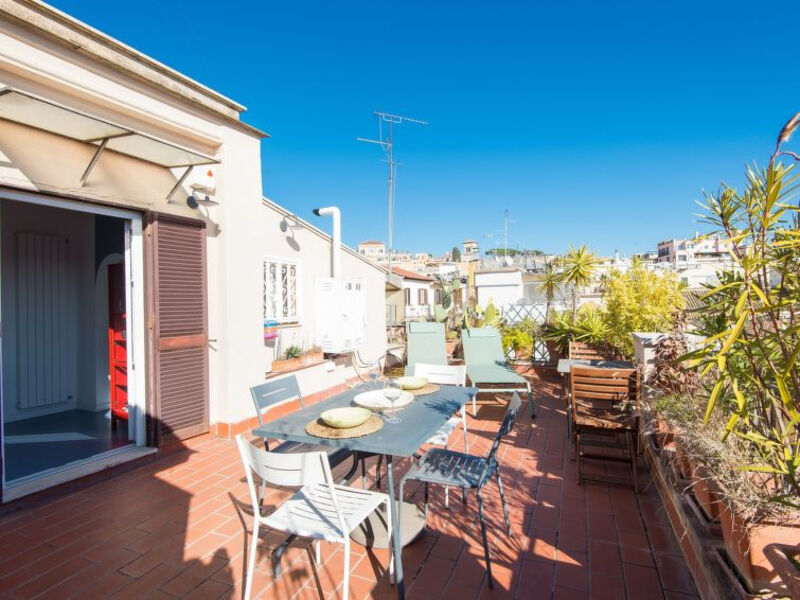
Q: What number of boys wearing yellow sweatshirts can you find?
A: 0